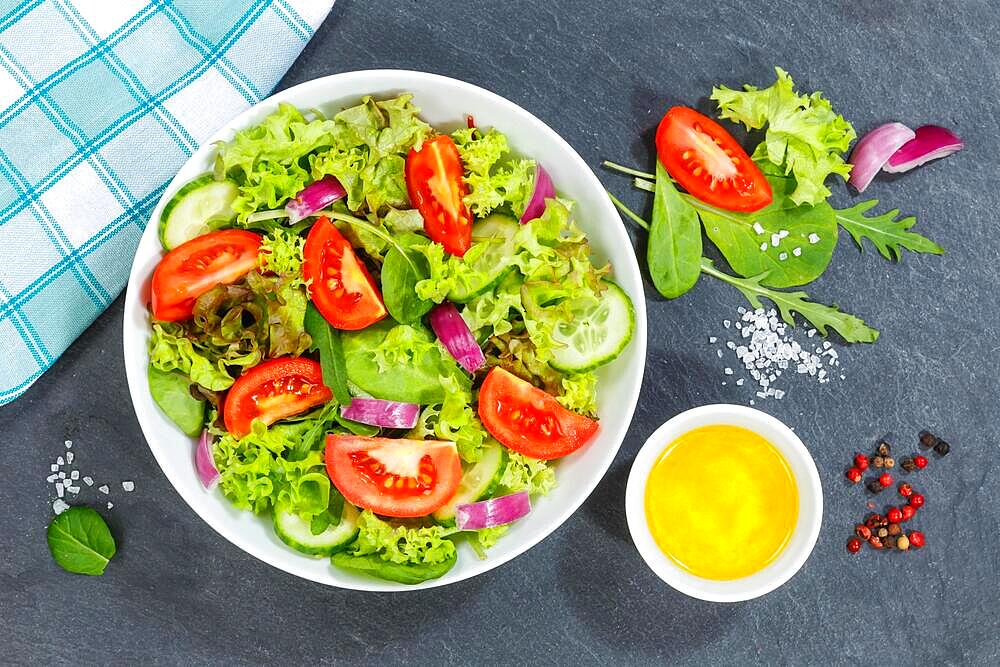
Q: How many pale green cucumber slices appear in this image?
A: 5